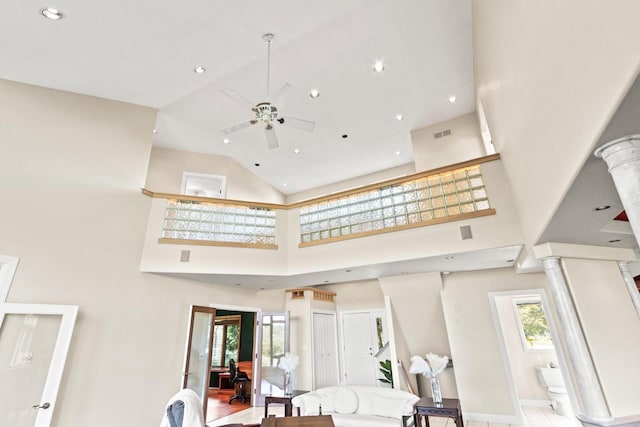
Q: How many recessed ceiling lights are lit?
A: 11